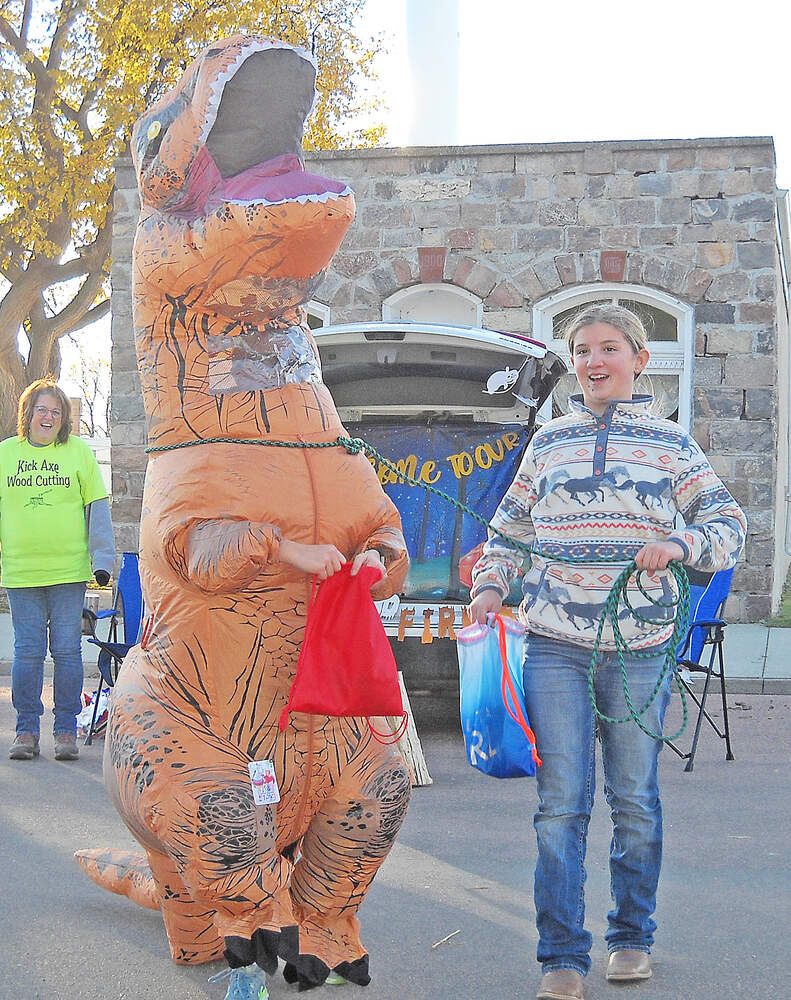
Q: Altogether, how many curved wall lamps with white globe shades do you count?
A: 0